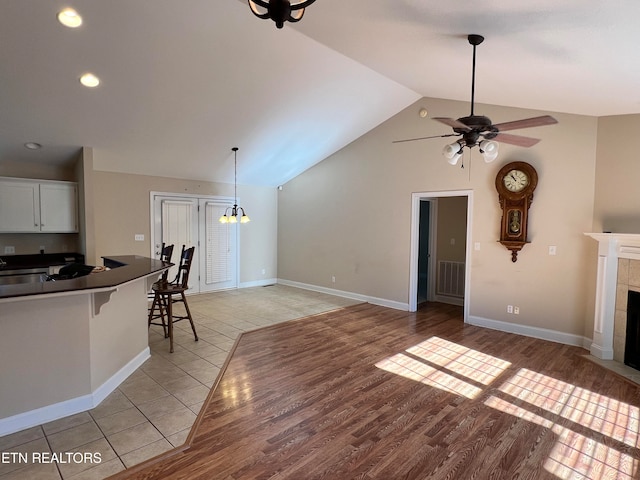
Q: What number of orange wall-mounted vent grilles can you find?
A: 0